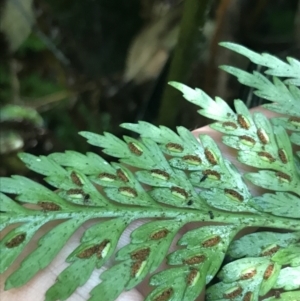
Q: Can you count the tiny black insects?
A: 4